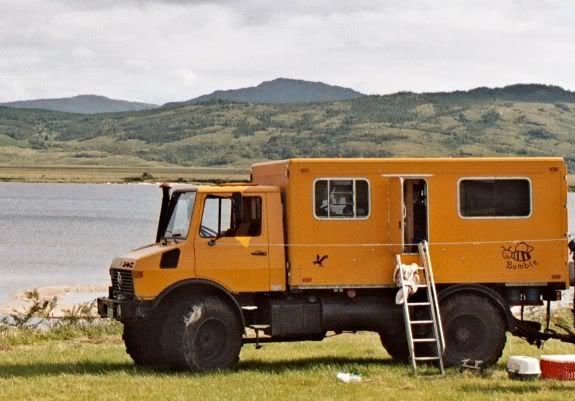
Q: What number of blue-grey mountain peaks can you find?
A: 2